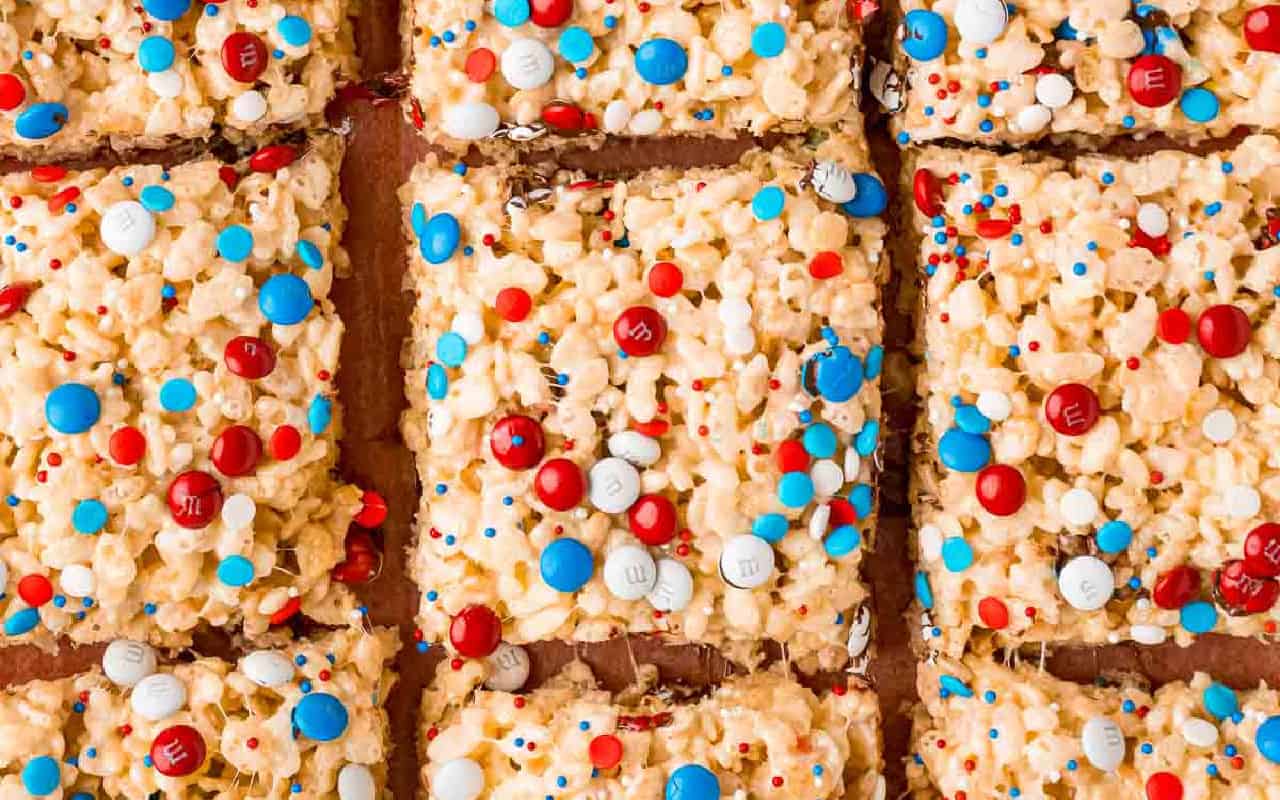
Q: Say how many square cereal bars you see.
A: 9